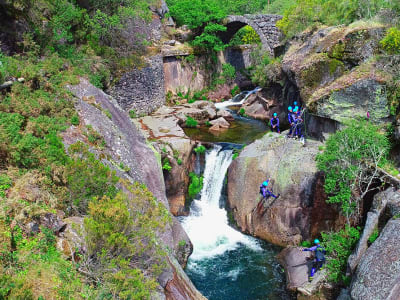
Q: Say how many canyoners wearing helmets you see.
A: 7